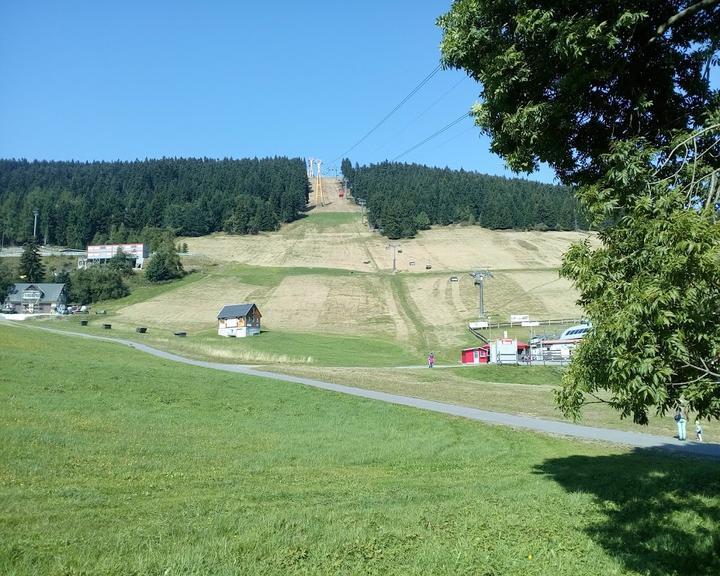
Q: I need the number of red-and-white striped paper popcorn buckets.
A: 0